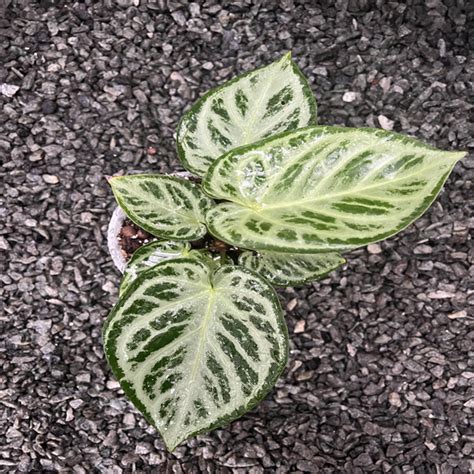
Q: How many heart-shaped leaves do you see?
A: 6